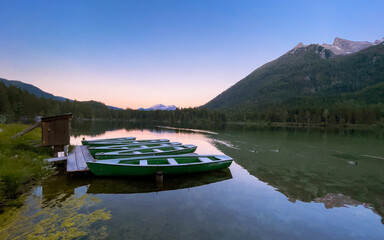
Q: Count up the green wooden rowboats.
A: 5